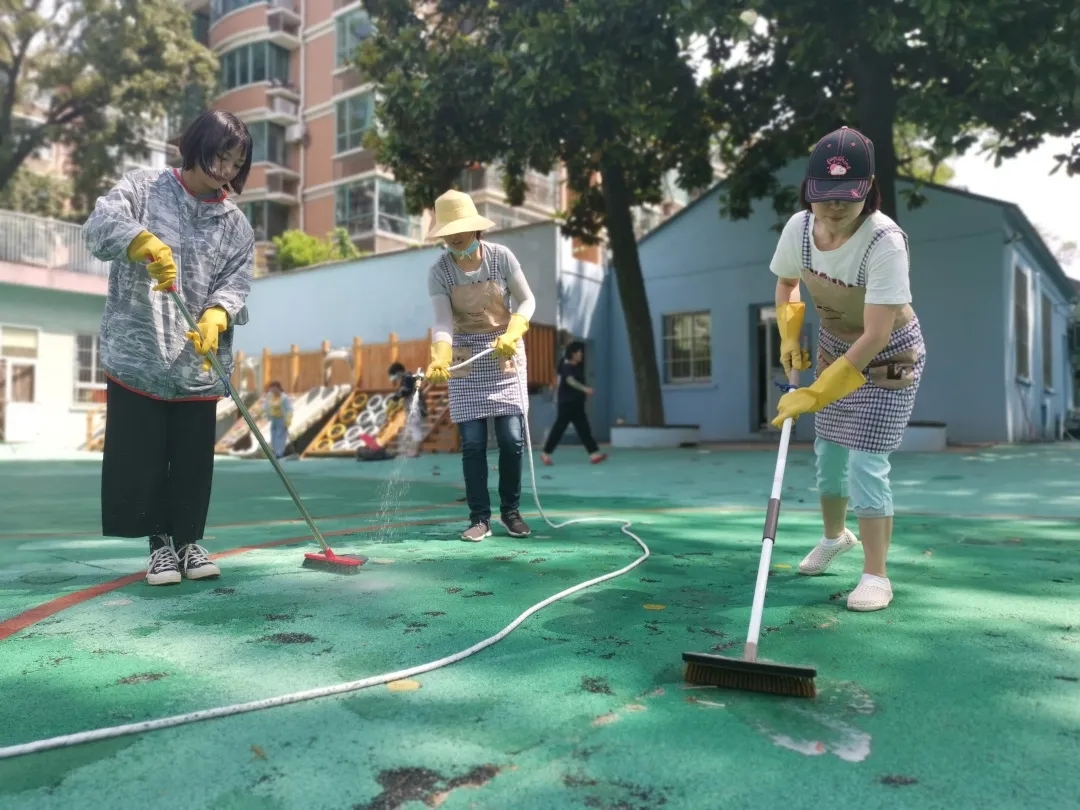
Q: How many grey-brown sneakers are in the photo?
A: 2